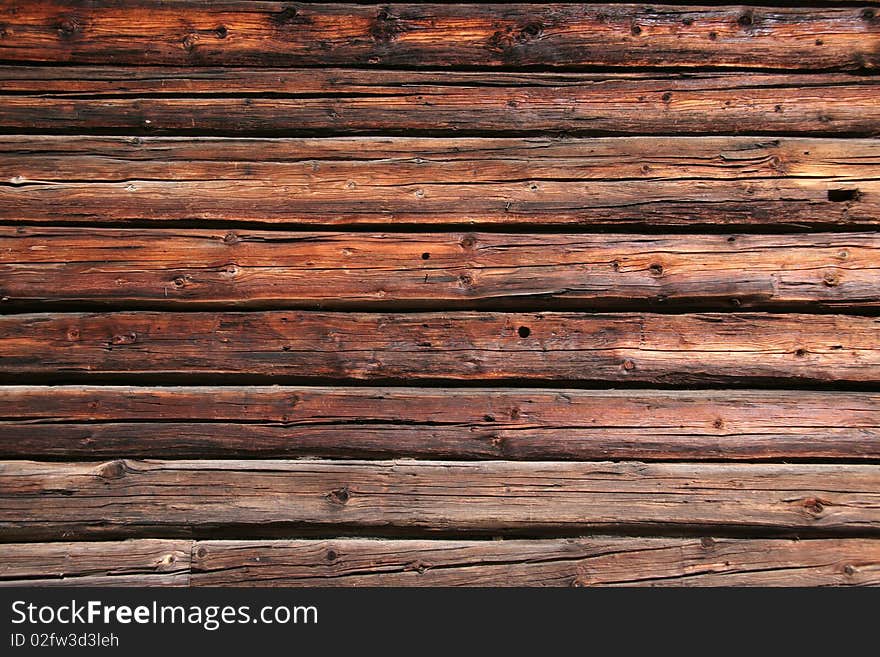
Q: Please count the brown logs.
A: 8